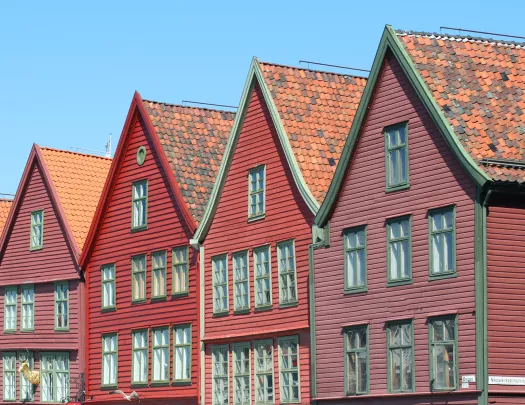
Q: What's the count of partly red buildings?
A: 4